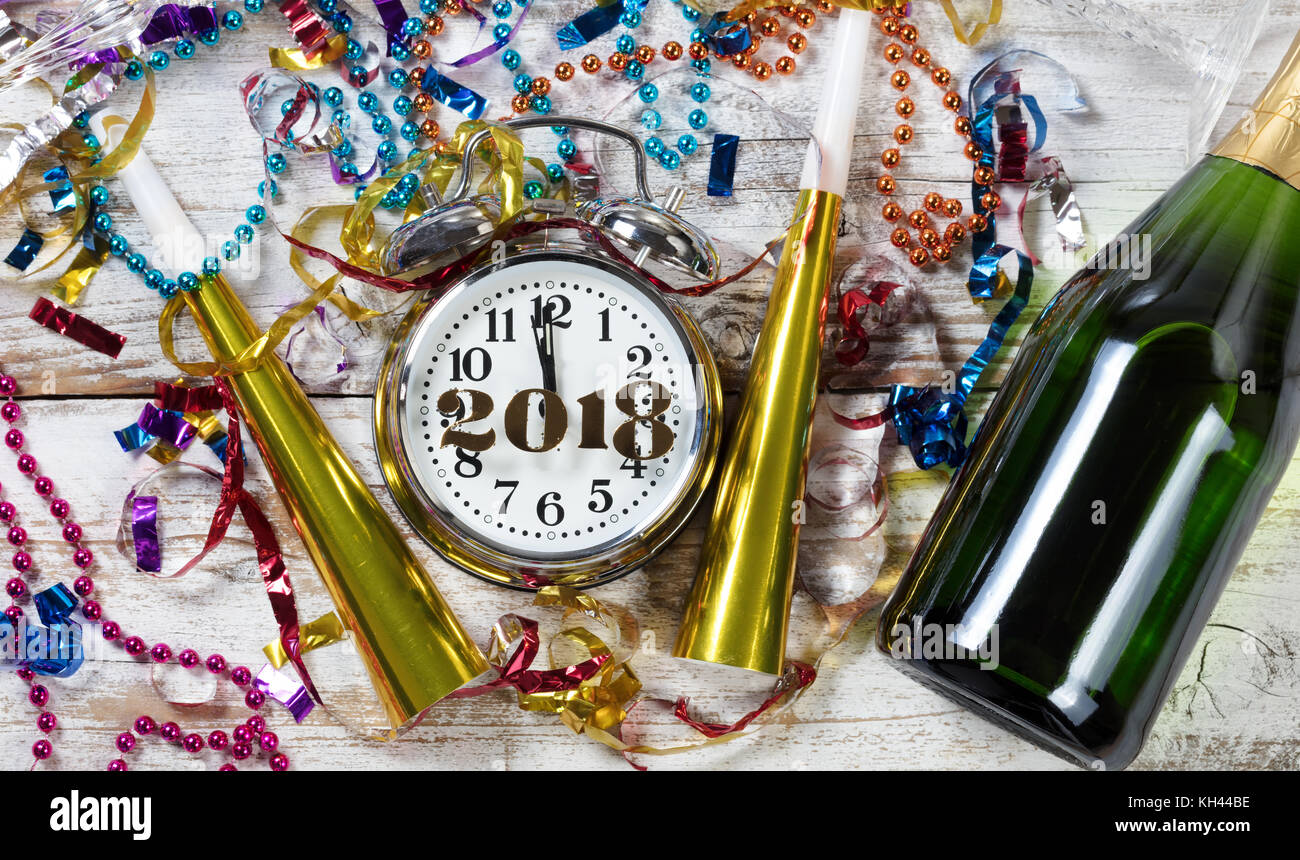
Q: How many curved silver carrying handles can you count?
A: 1